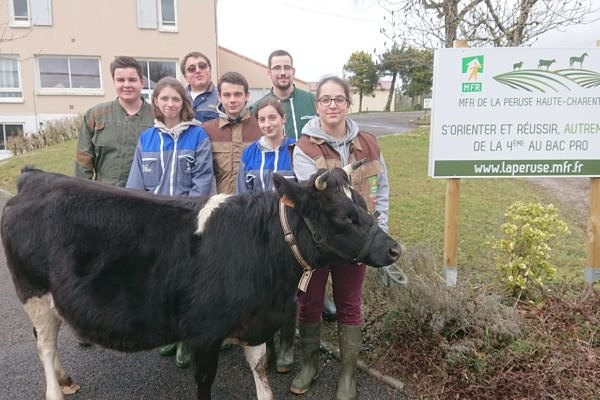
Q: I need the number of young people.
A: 7